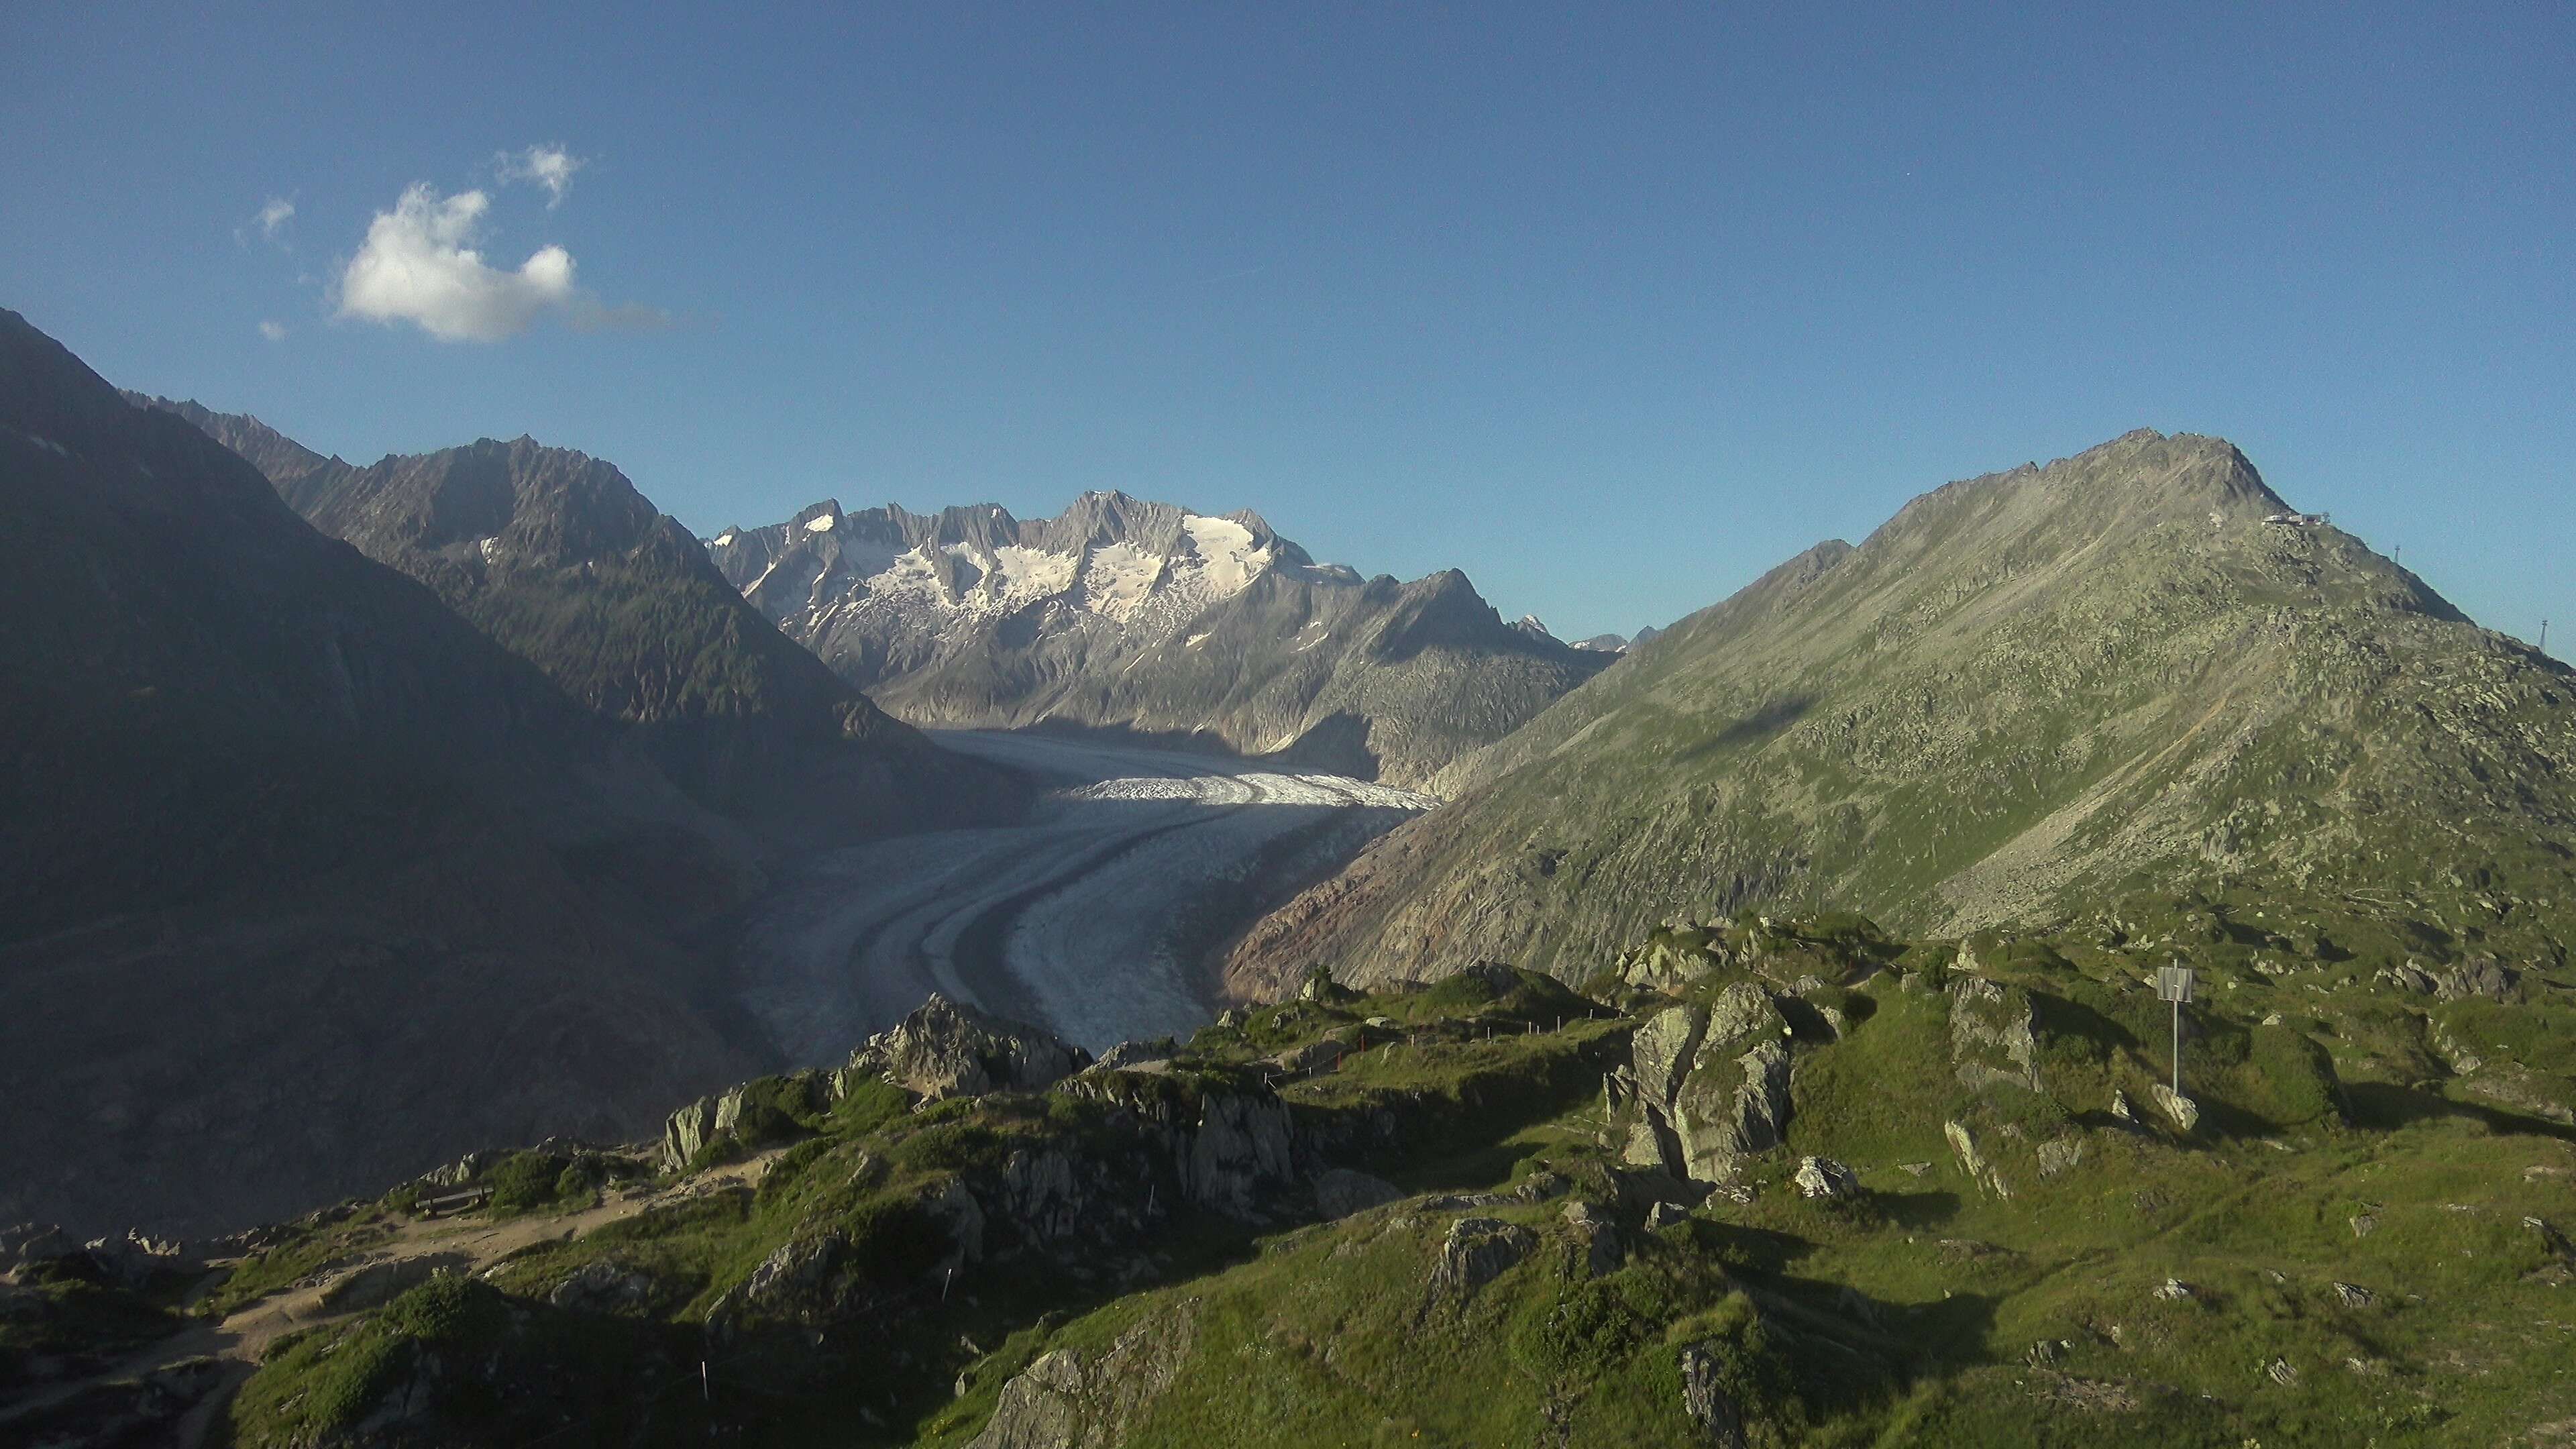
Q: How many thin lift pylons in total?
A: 2